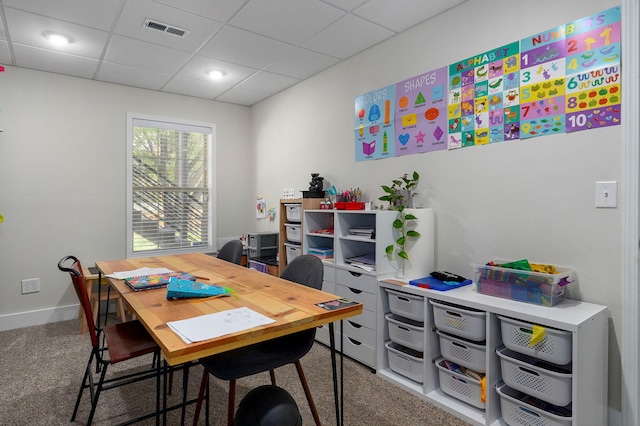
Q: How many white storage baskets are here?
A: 12